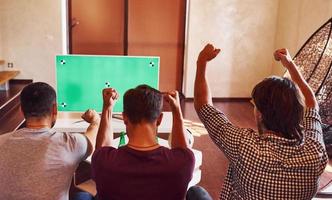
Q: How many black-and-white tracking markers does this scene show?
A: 4